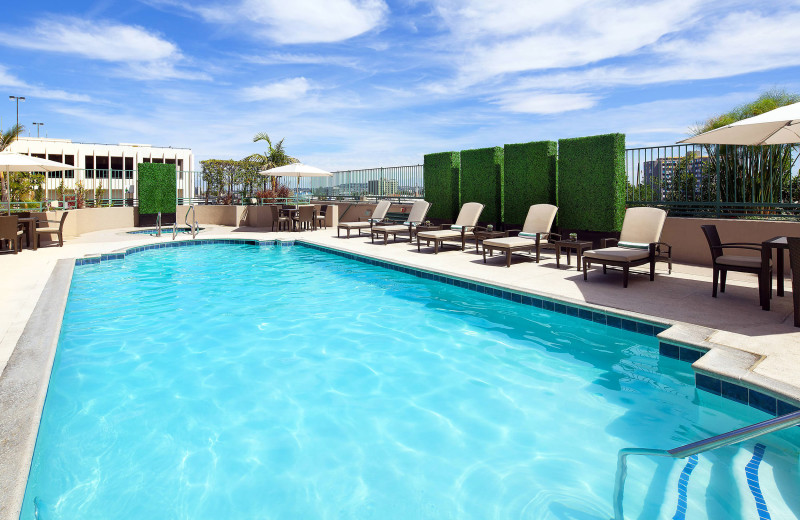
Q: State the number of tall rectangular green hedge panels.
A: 5